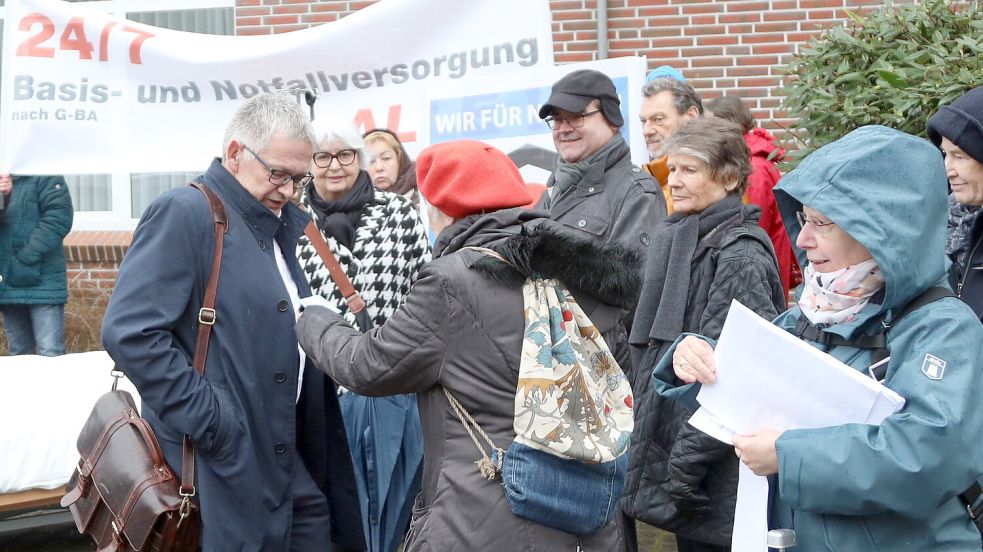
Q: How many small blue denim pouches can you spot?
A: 1